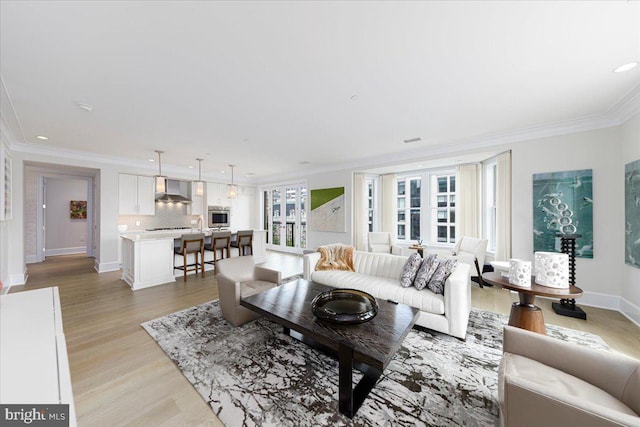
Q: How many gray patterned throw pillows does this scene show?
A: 3